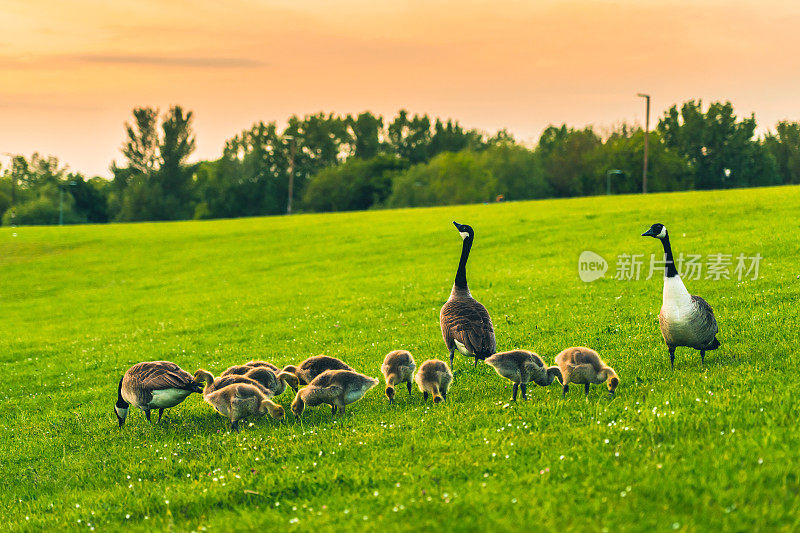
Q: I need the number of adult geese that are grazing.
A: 1